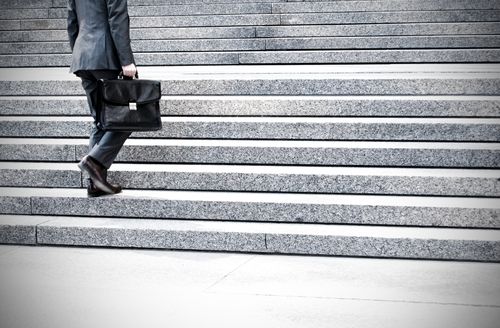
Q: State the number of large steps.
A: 7